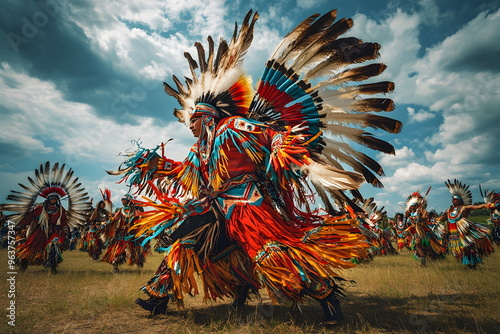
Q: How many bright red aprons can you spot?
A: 1